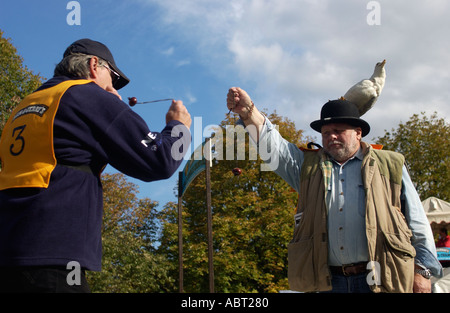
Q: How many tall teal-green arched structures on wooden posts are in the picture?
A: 1